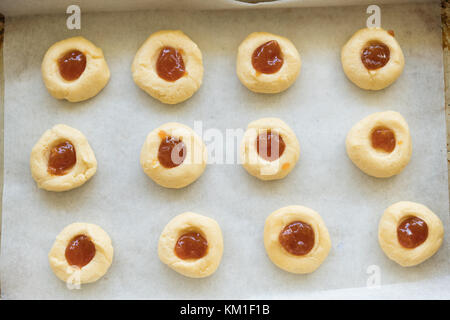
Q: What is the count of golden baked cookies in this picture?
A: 12